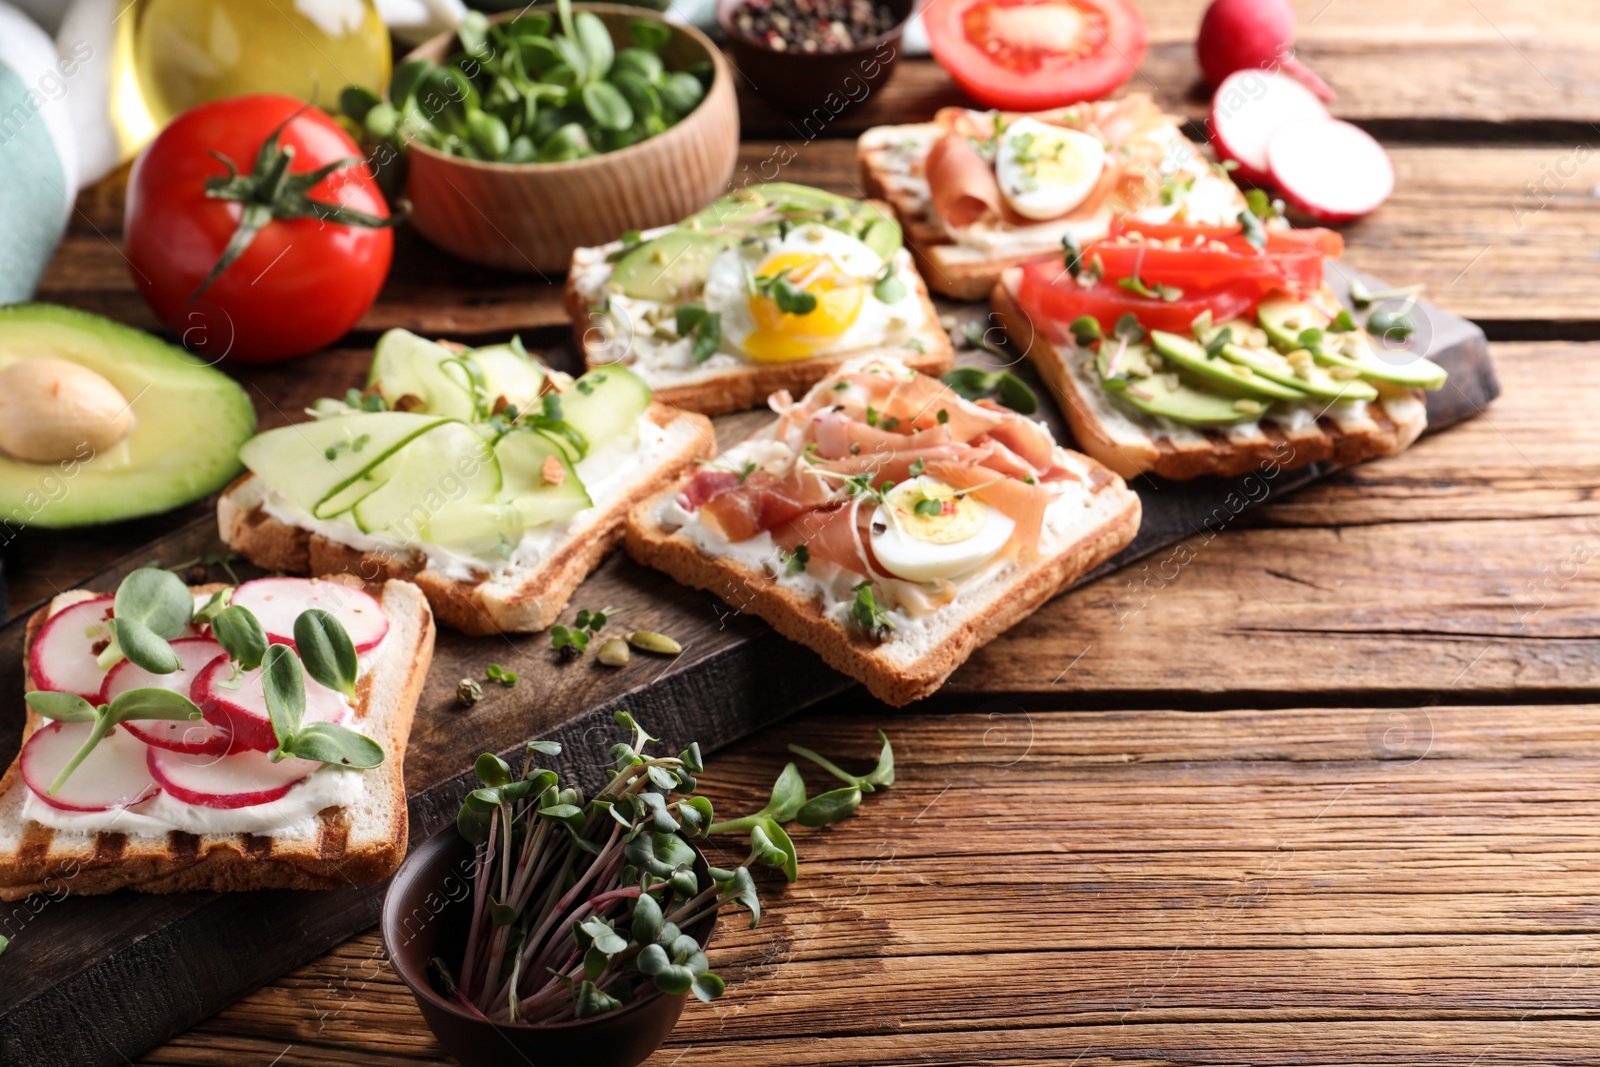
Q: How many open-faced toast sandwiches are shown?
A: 6